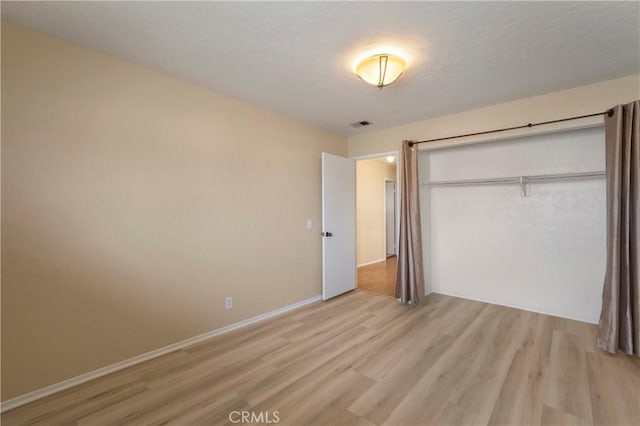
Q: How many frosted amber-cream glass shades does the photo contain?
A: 1